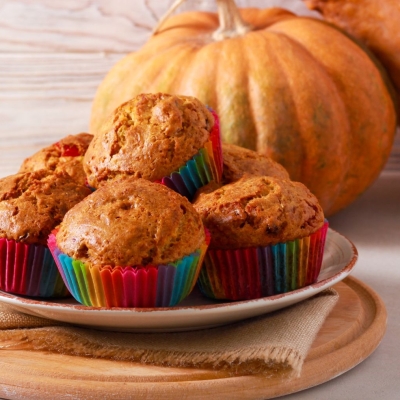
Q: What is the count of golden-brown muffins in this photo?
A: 6